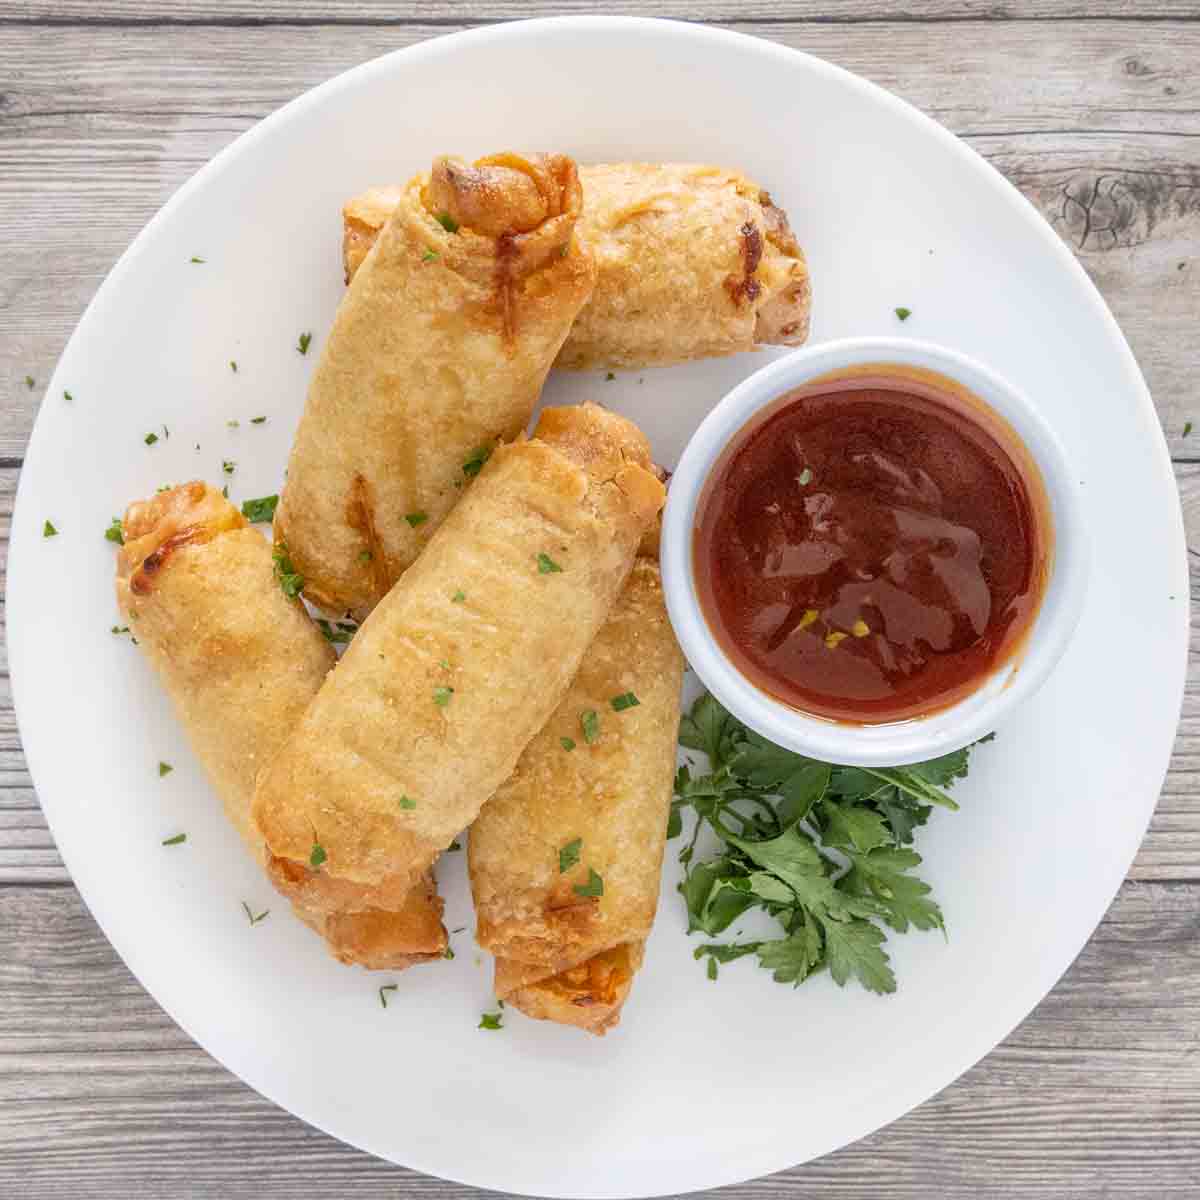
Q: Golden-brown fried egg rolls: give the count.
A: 5